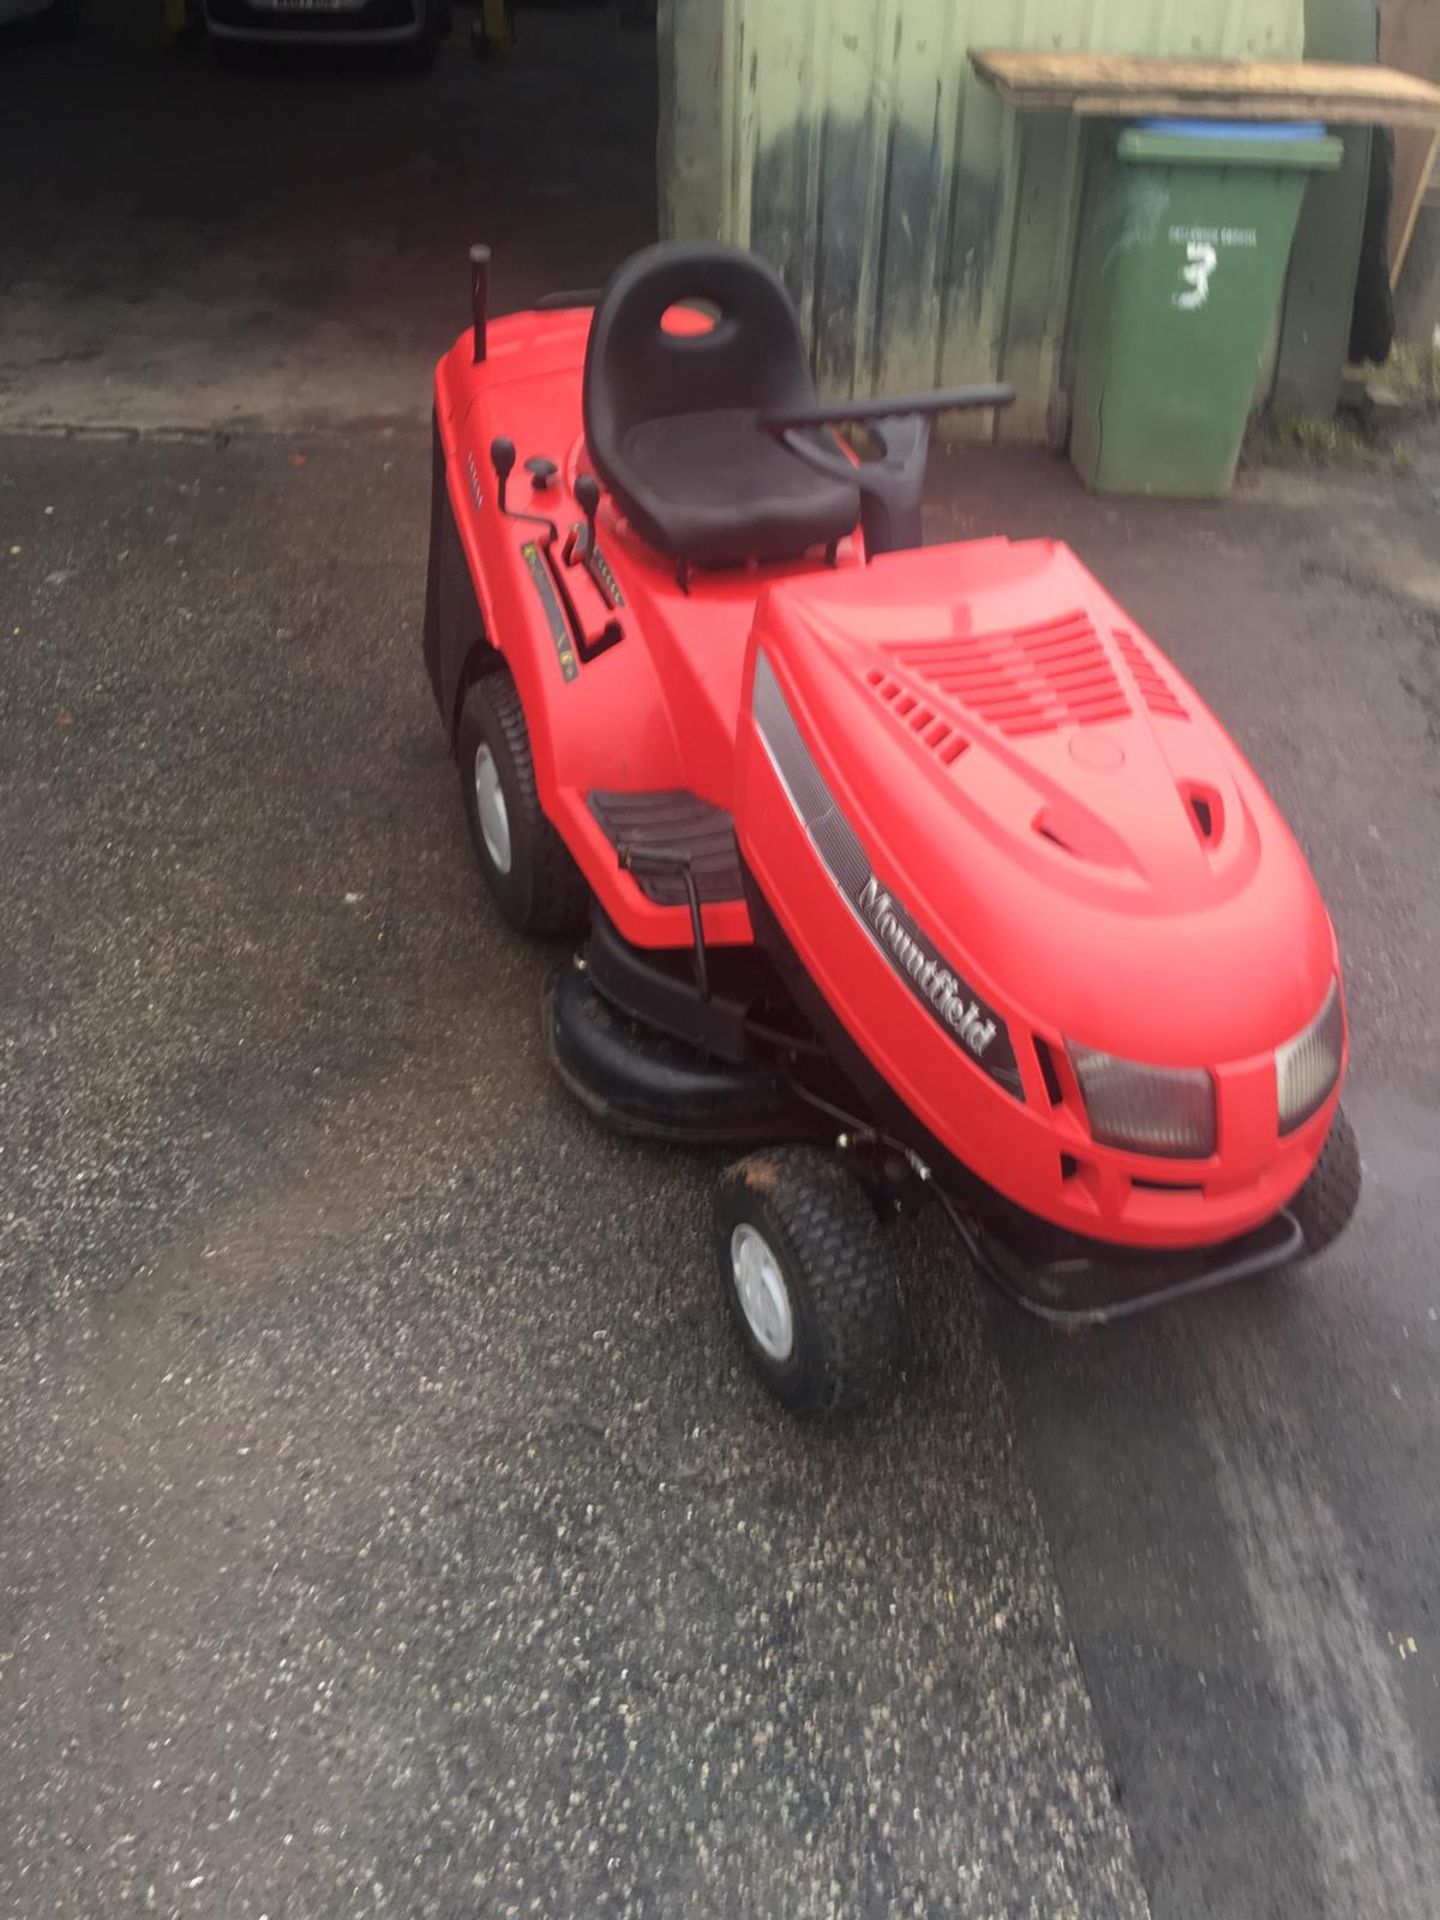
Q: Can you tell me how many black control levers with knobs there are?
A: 2